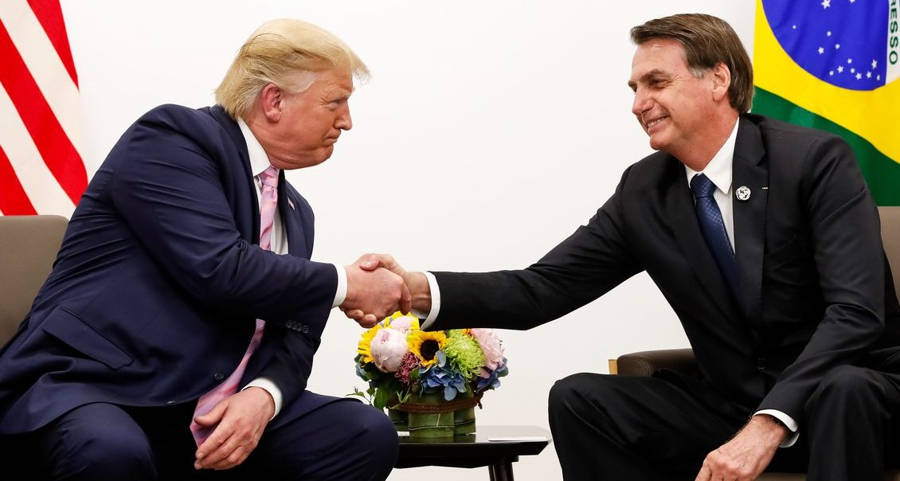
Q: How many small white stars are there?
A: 14